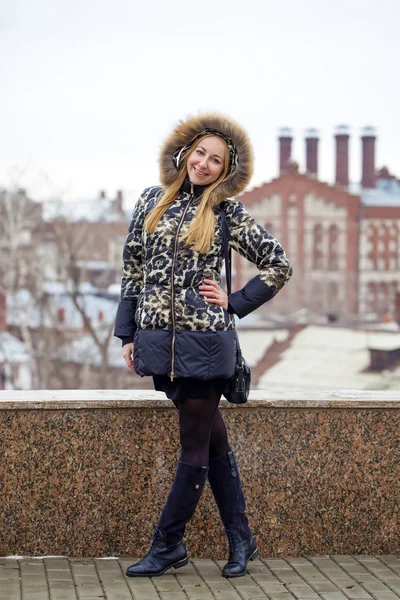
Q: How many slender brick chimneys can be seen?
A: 4